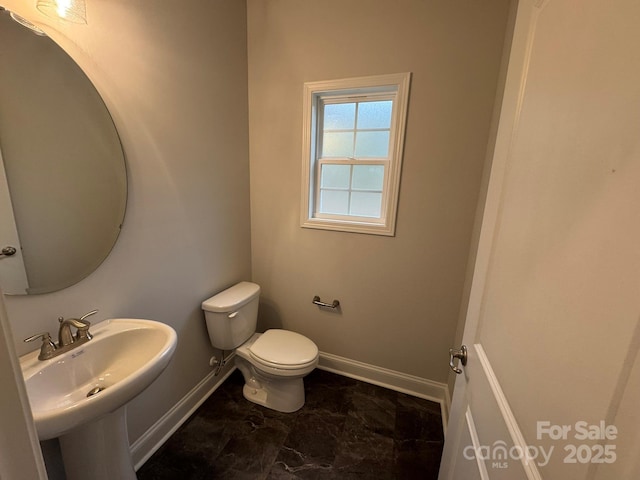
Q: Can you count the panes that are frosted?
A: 8